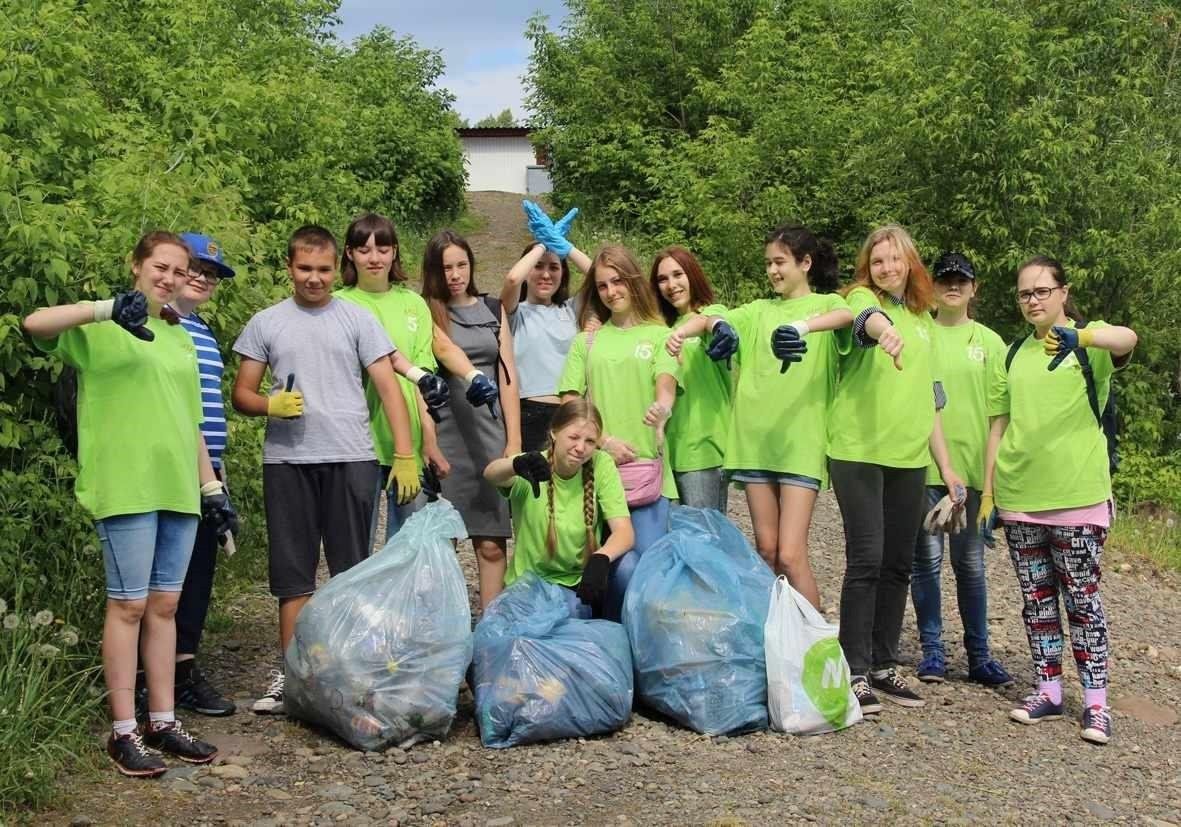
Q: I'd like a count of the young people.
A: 13